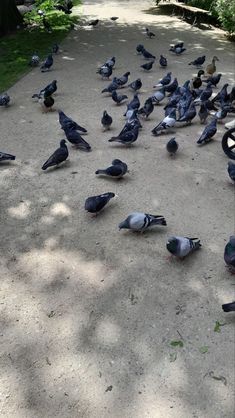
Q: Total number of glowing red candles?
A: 0